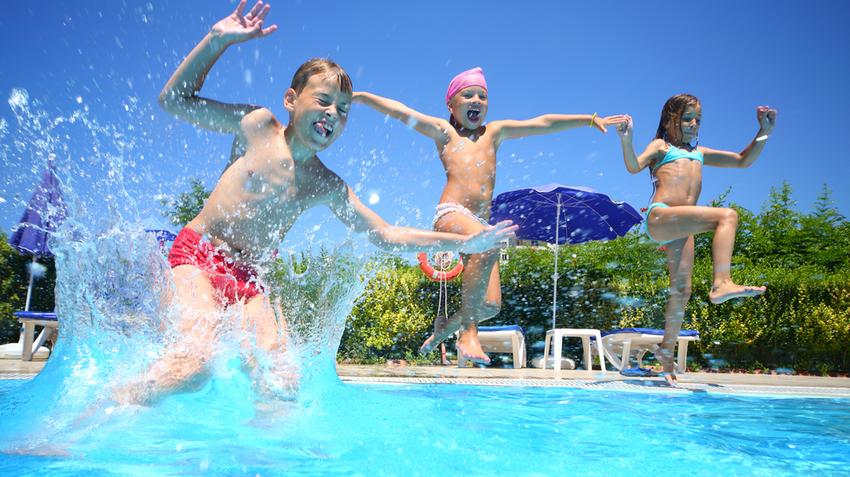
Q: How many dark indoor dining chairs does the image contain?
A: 0